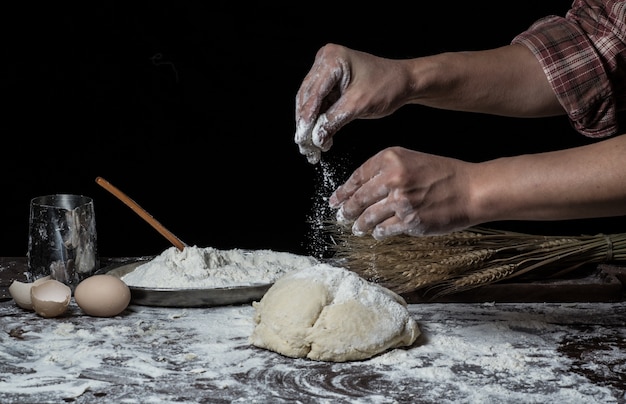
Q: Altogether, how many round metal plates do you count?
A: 1